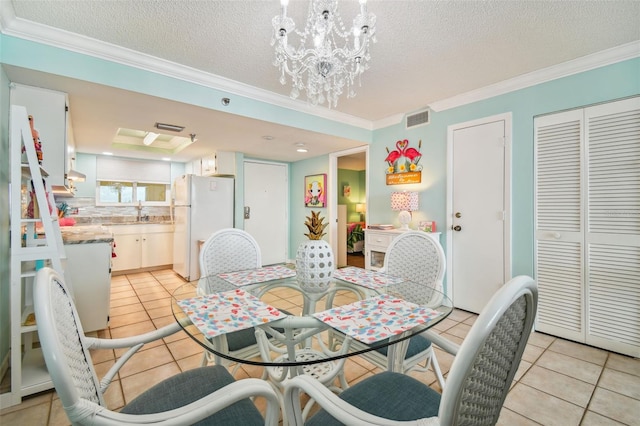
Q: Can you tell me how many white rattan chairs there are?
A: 4